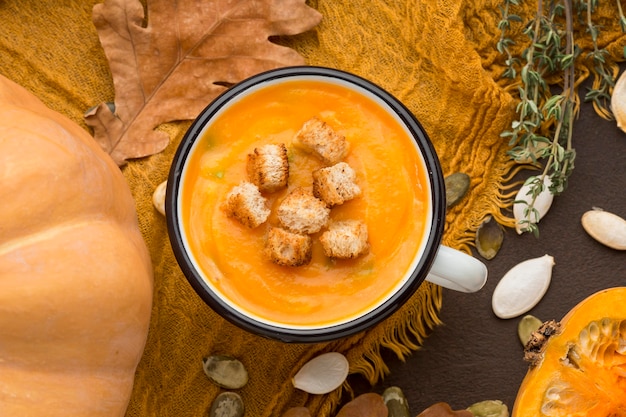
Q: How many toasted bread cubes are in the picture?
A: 7